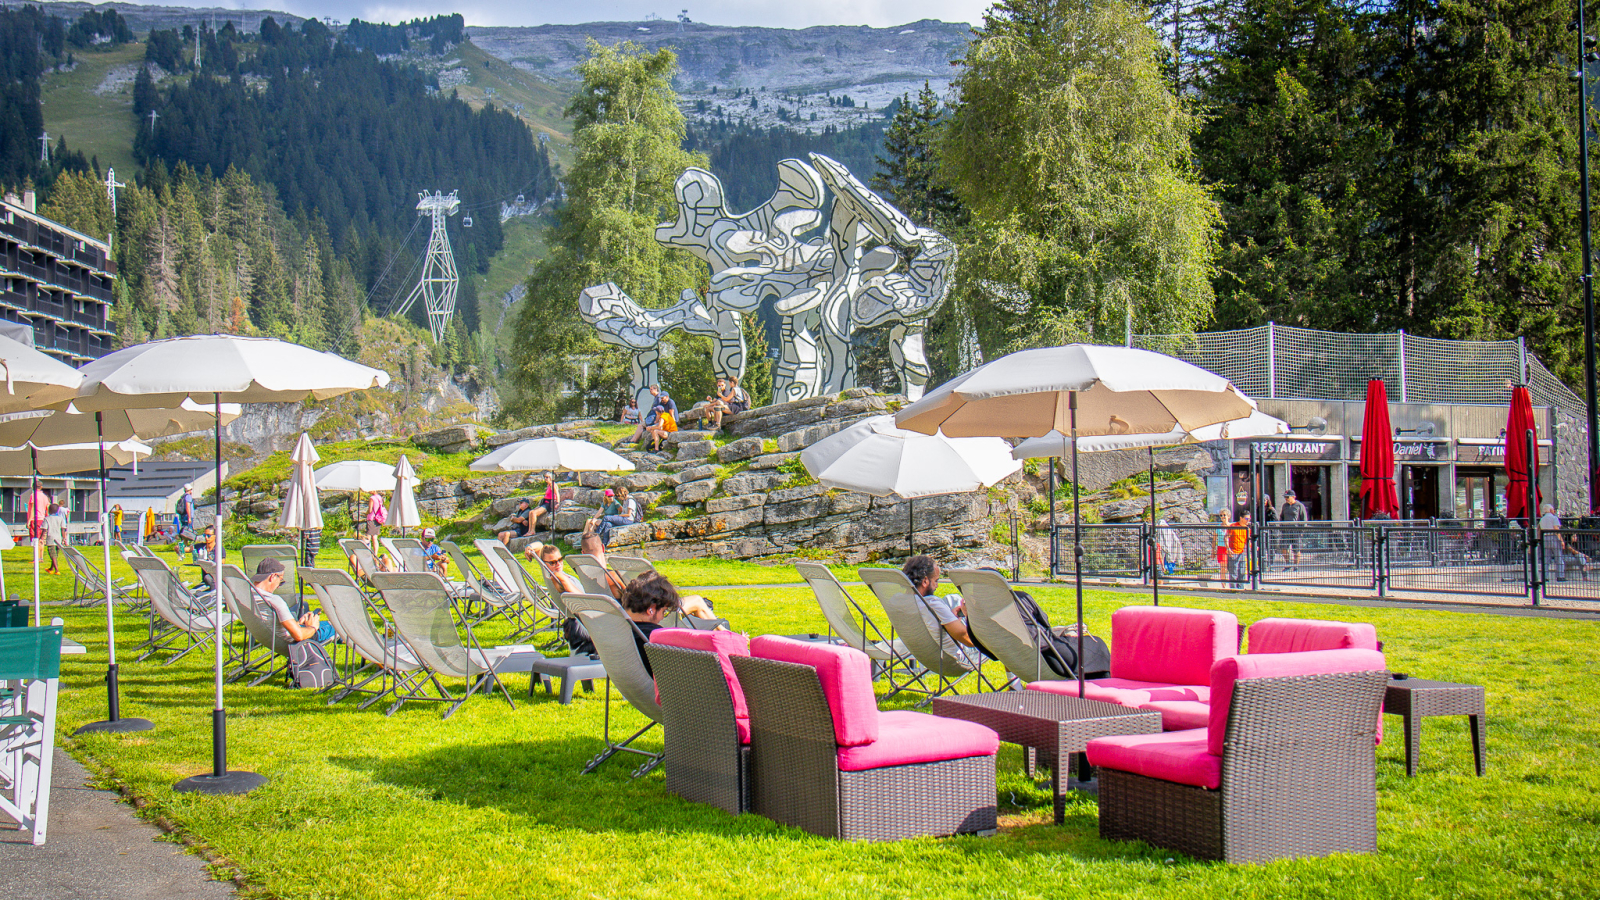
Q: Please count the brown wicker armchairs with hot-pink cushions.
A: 5